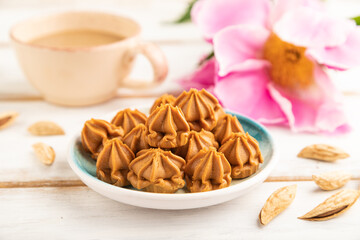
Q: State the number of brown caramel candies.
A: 12